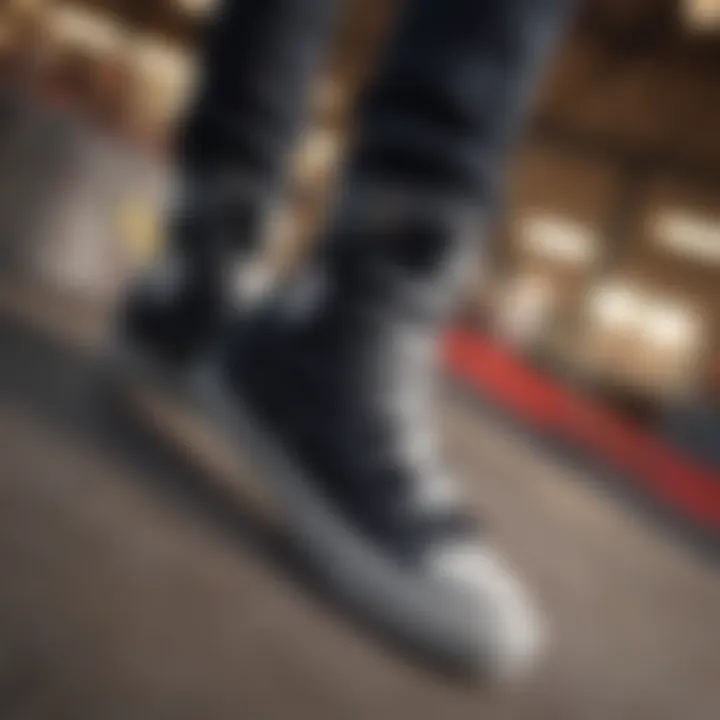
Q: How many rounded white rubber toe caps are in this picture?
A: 1